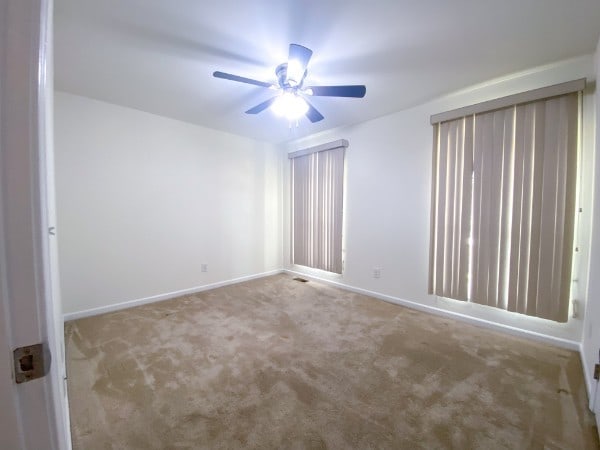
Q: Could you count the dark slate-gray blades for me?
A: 5